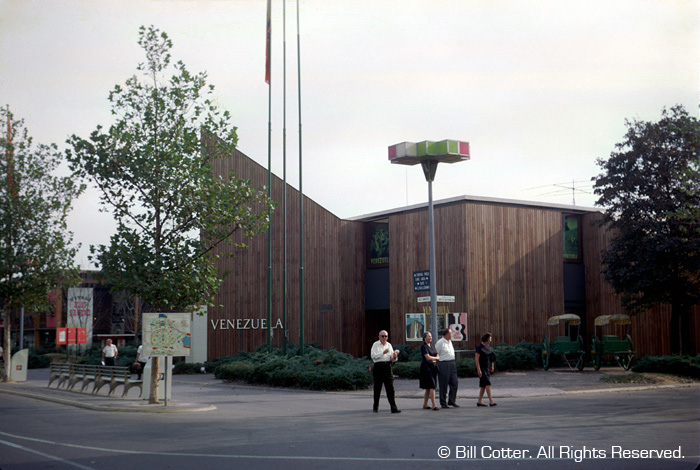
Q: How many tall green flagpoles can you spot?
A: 3